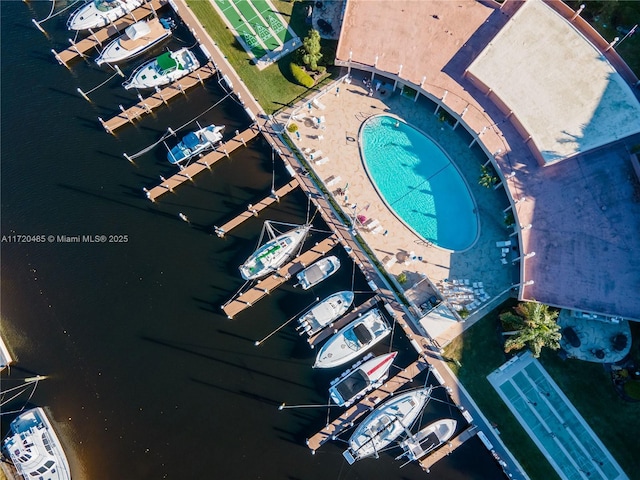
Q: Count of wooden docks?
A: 8